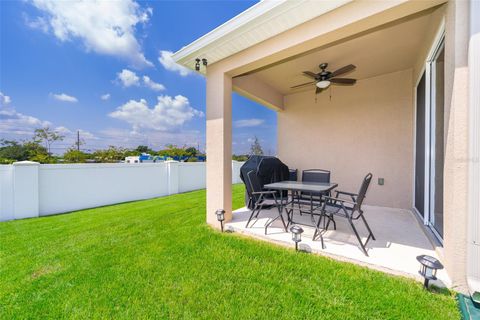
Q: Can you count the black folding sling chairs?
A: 4